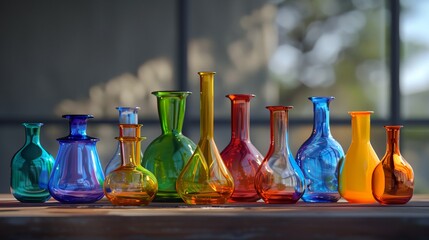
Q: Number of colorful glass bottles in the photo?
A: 11